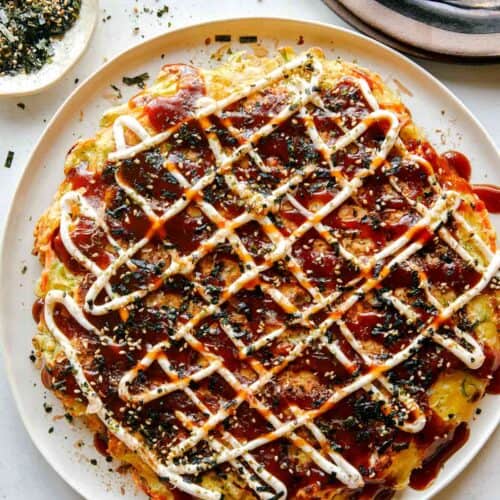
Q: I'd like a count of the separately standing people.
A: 0